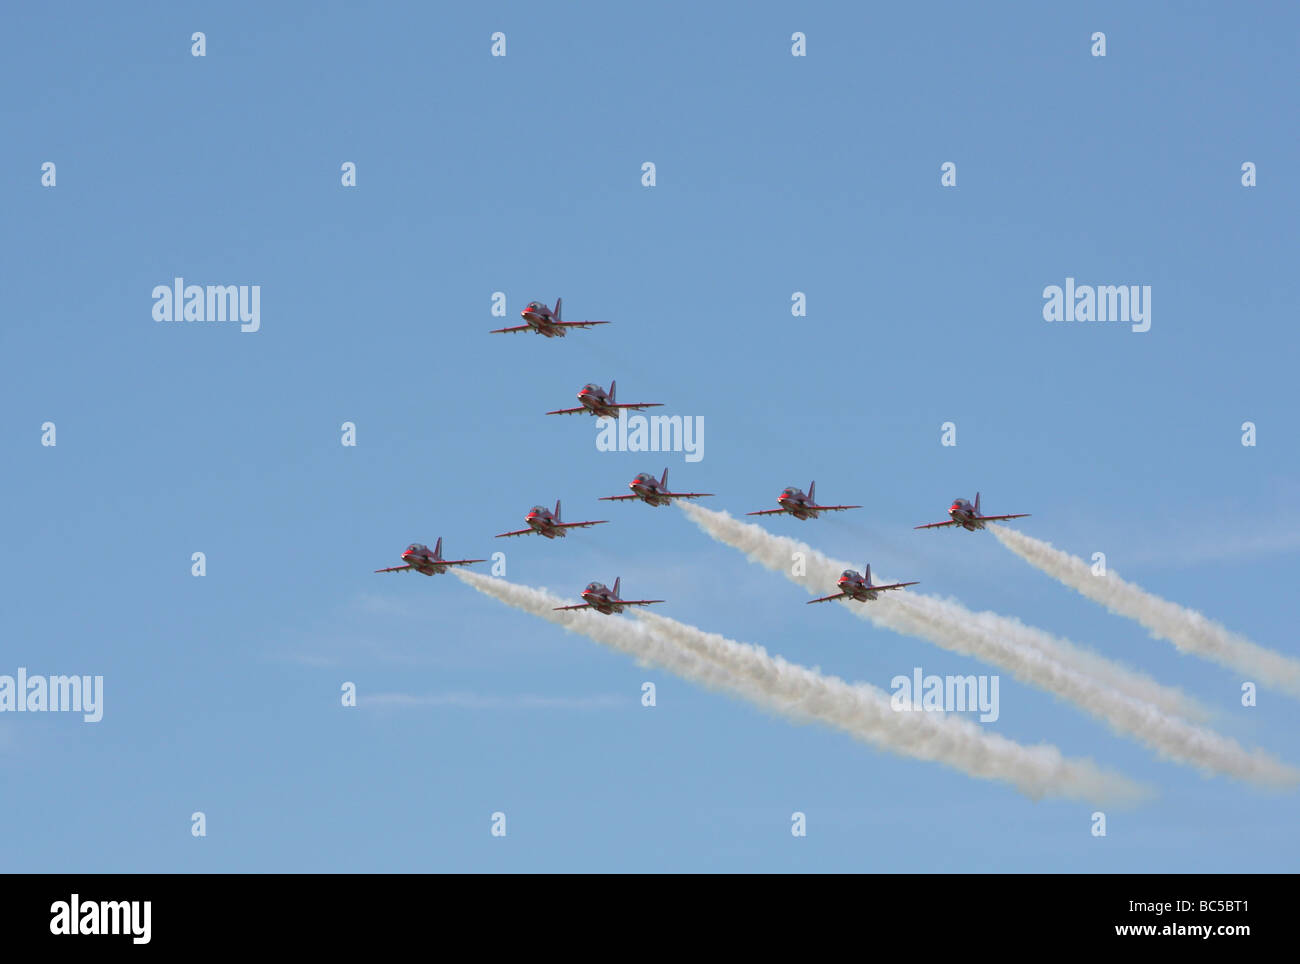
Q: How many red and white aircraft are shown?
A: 9